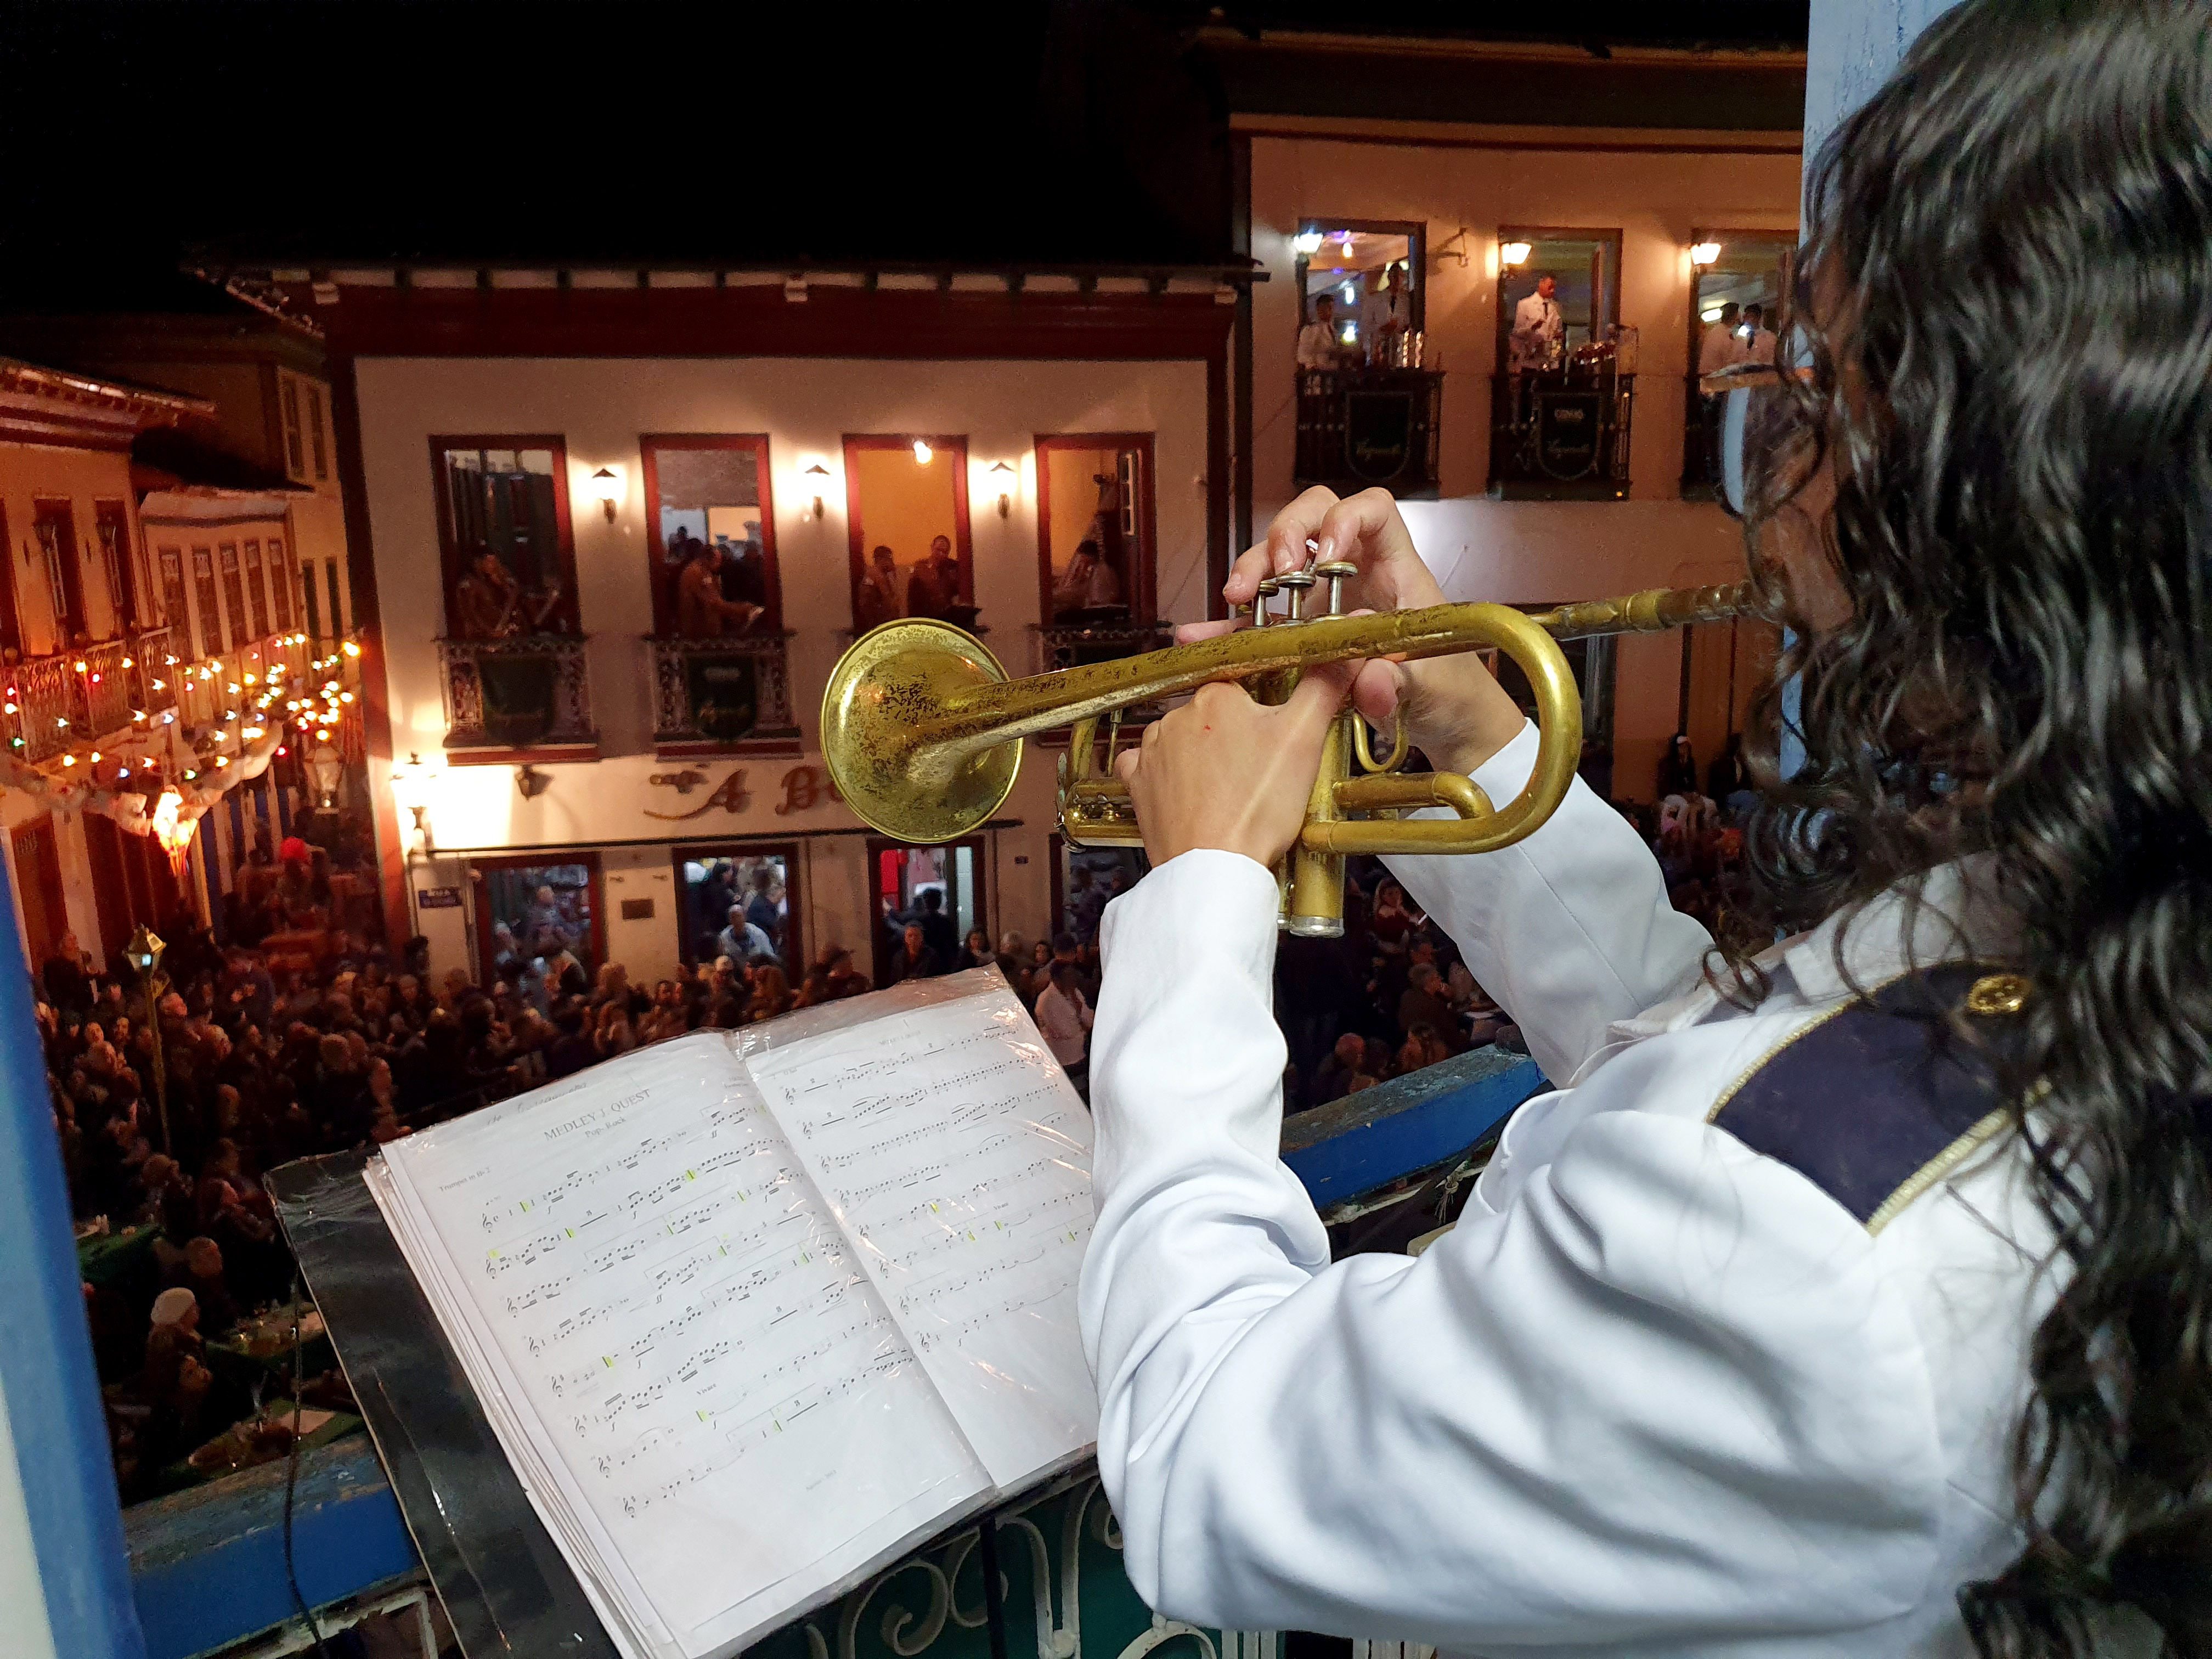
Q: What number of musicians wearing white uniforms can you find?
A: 6